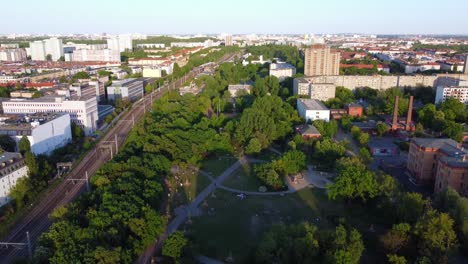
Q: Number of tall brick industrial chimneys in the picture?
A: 2